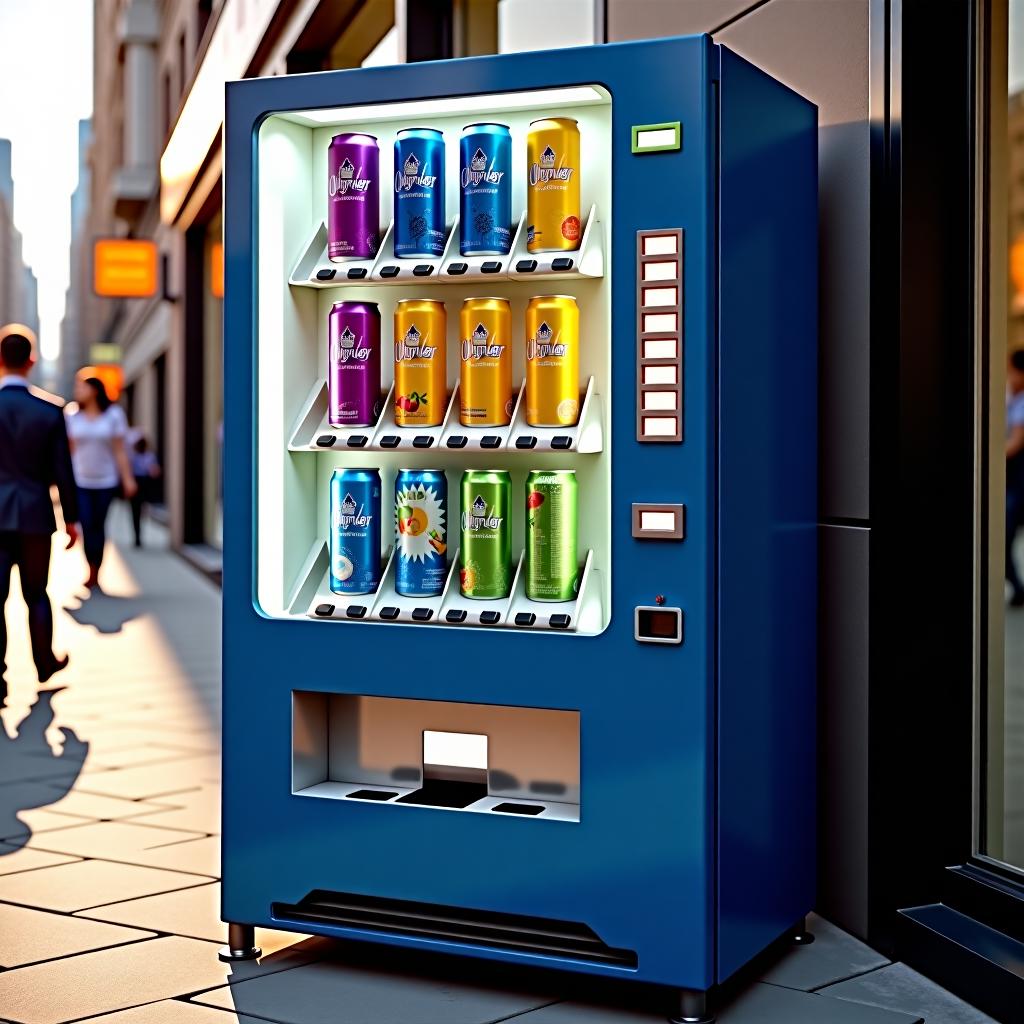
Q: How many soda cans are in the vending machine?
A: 12